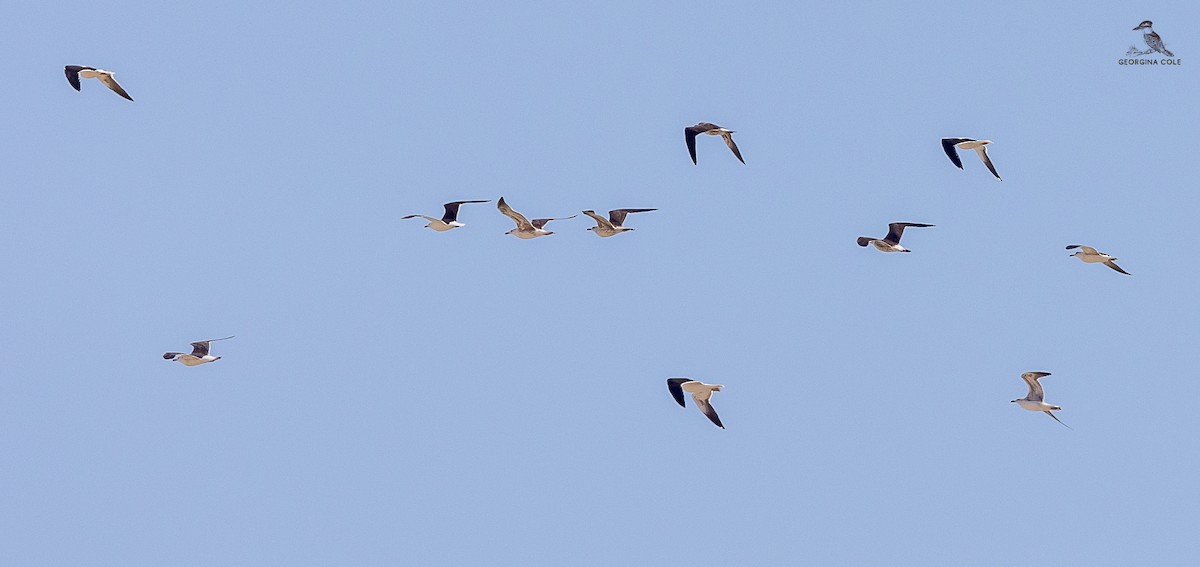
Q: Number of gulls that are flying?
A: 11